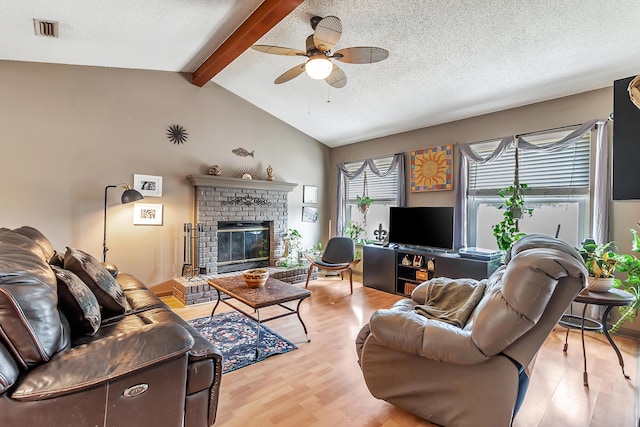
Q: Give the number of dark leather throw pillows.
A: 2